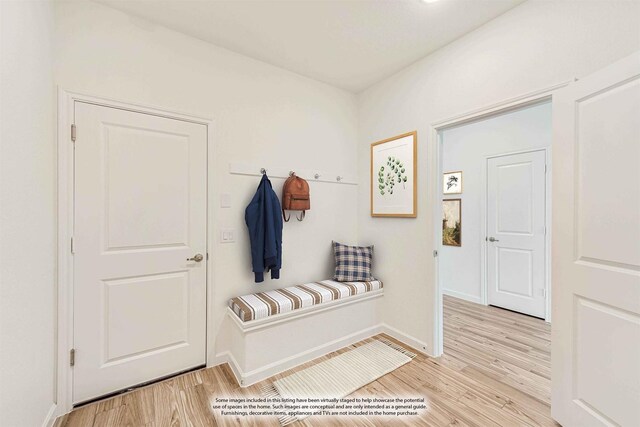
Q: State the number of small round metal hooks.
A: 4